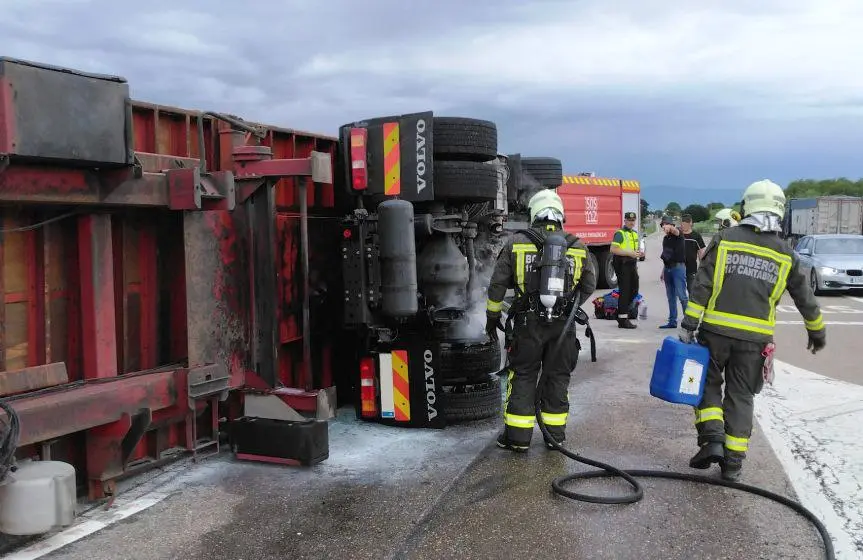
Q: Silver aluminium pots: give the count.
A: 0